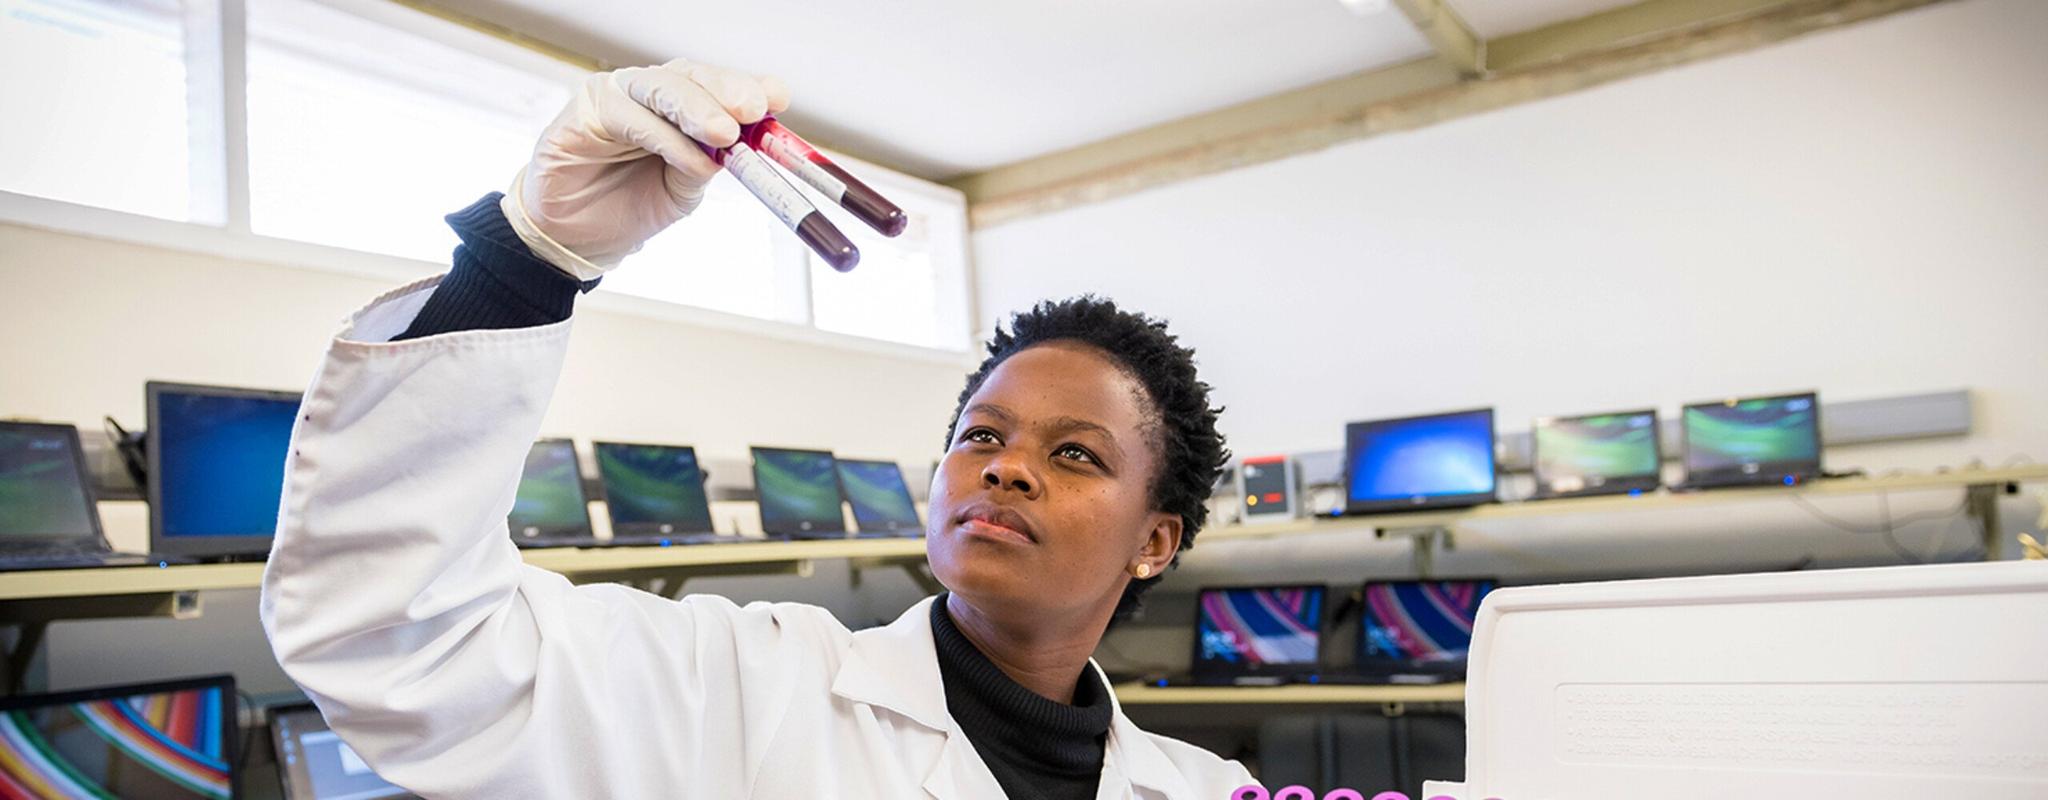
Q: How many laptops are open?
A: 13